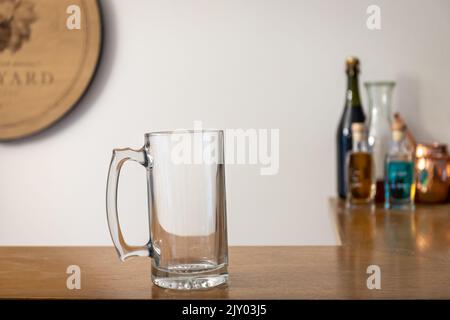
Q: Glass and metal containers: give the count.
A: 6